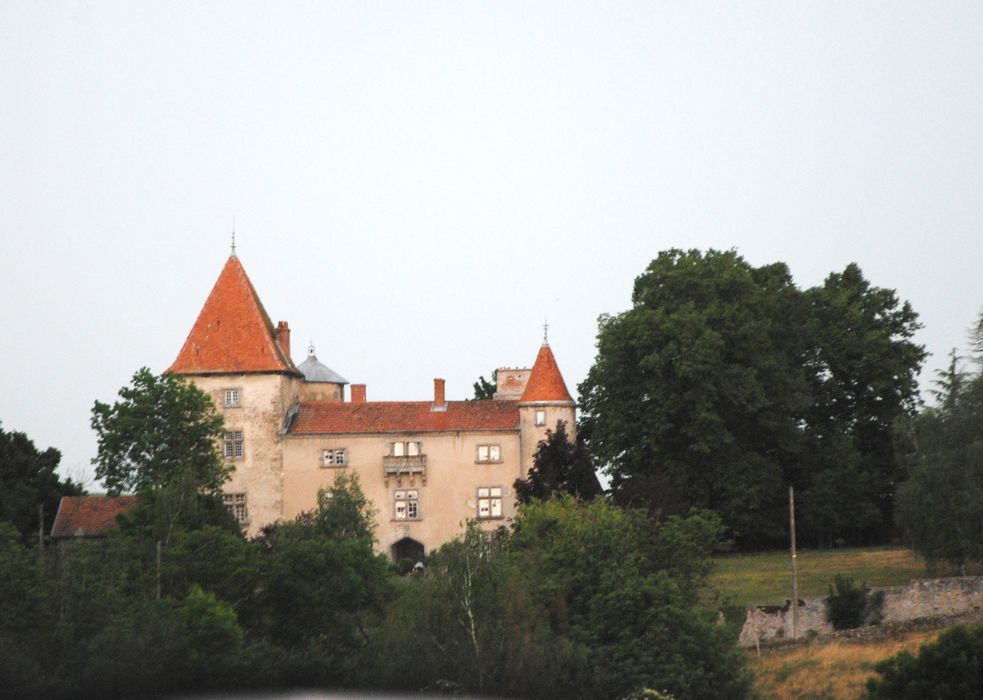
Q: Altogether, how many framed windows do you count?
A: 9